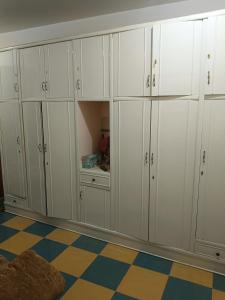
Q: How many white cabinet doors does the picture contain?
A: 14